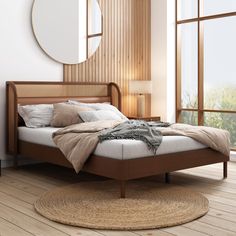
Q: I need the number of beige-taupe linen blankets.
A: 1